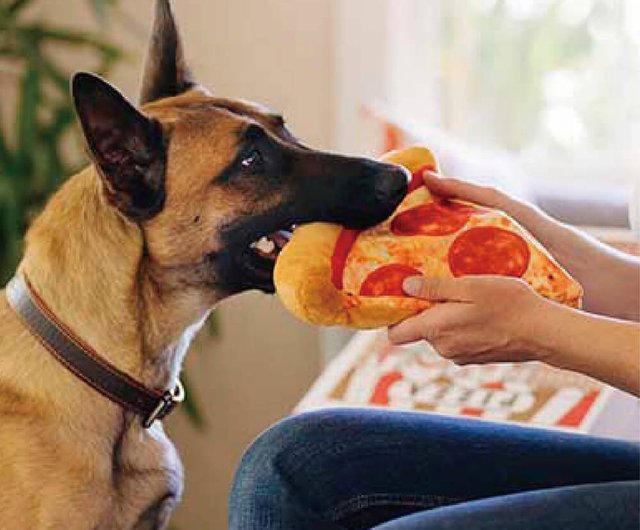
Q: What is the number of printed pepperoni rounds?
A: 3